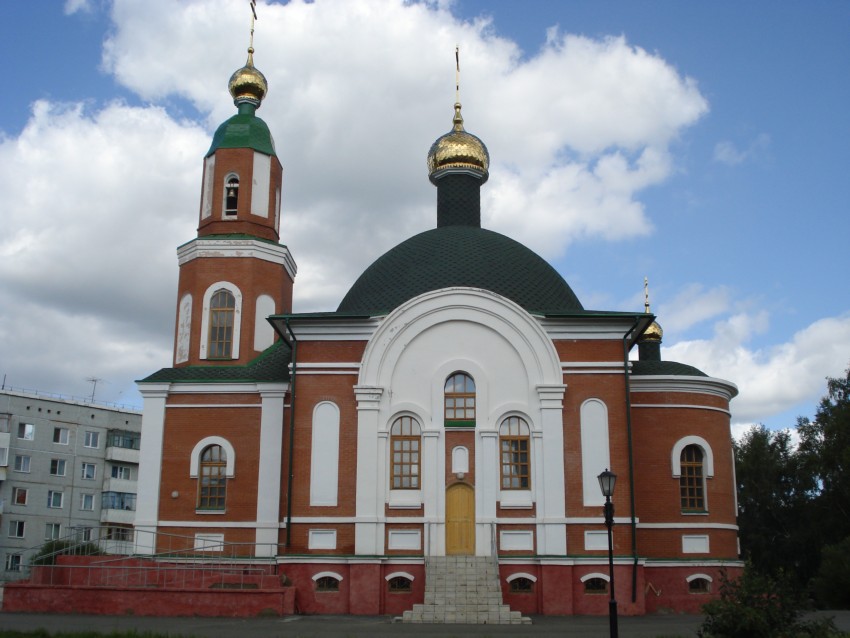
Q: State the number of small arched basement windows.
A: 5